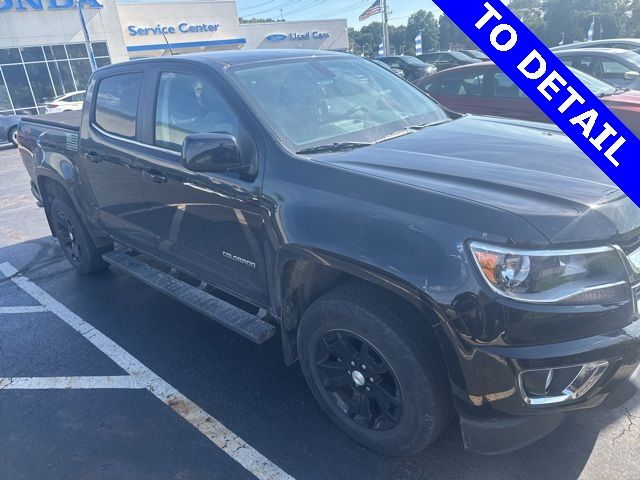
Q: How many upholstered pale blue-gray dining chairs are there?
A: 0